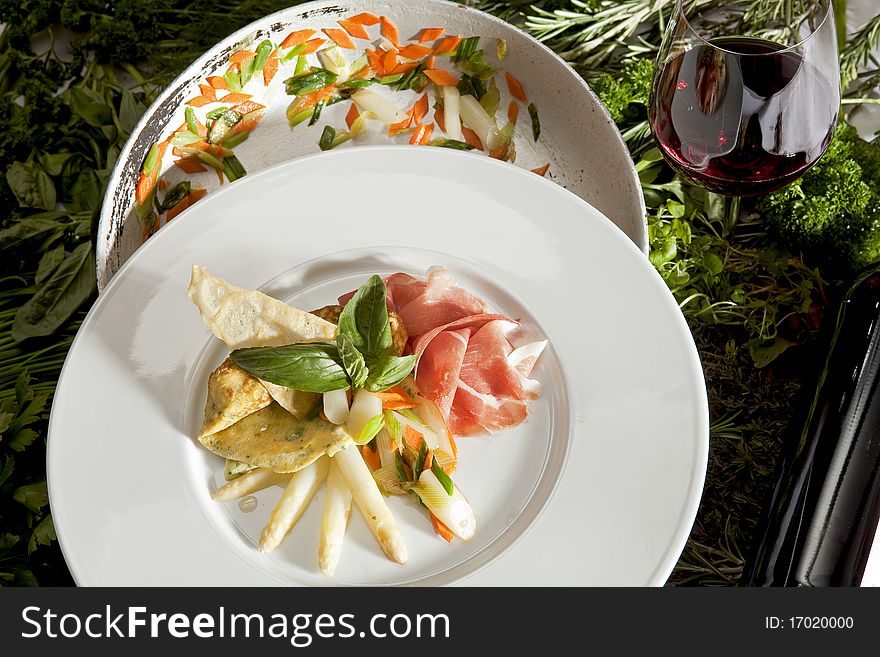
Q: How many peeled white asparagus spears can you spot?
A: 4